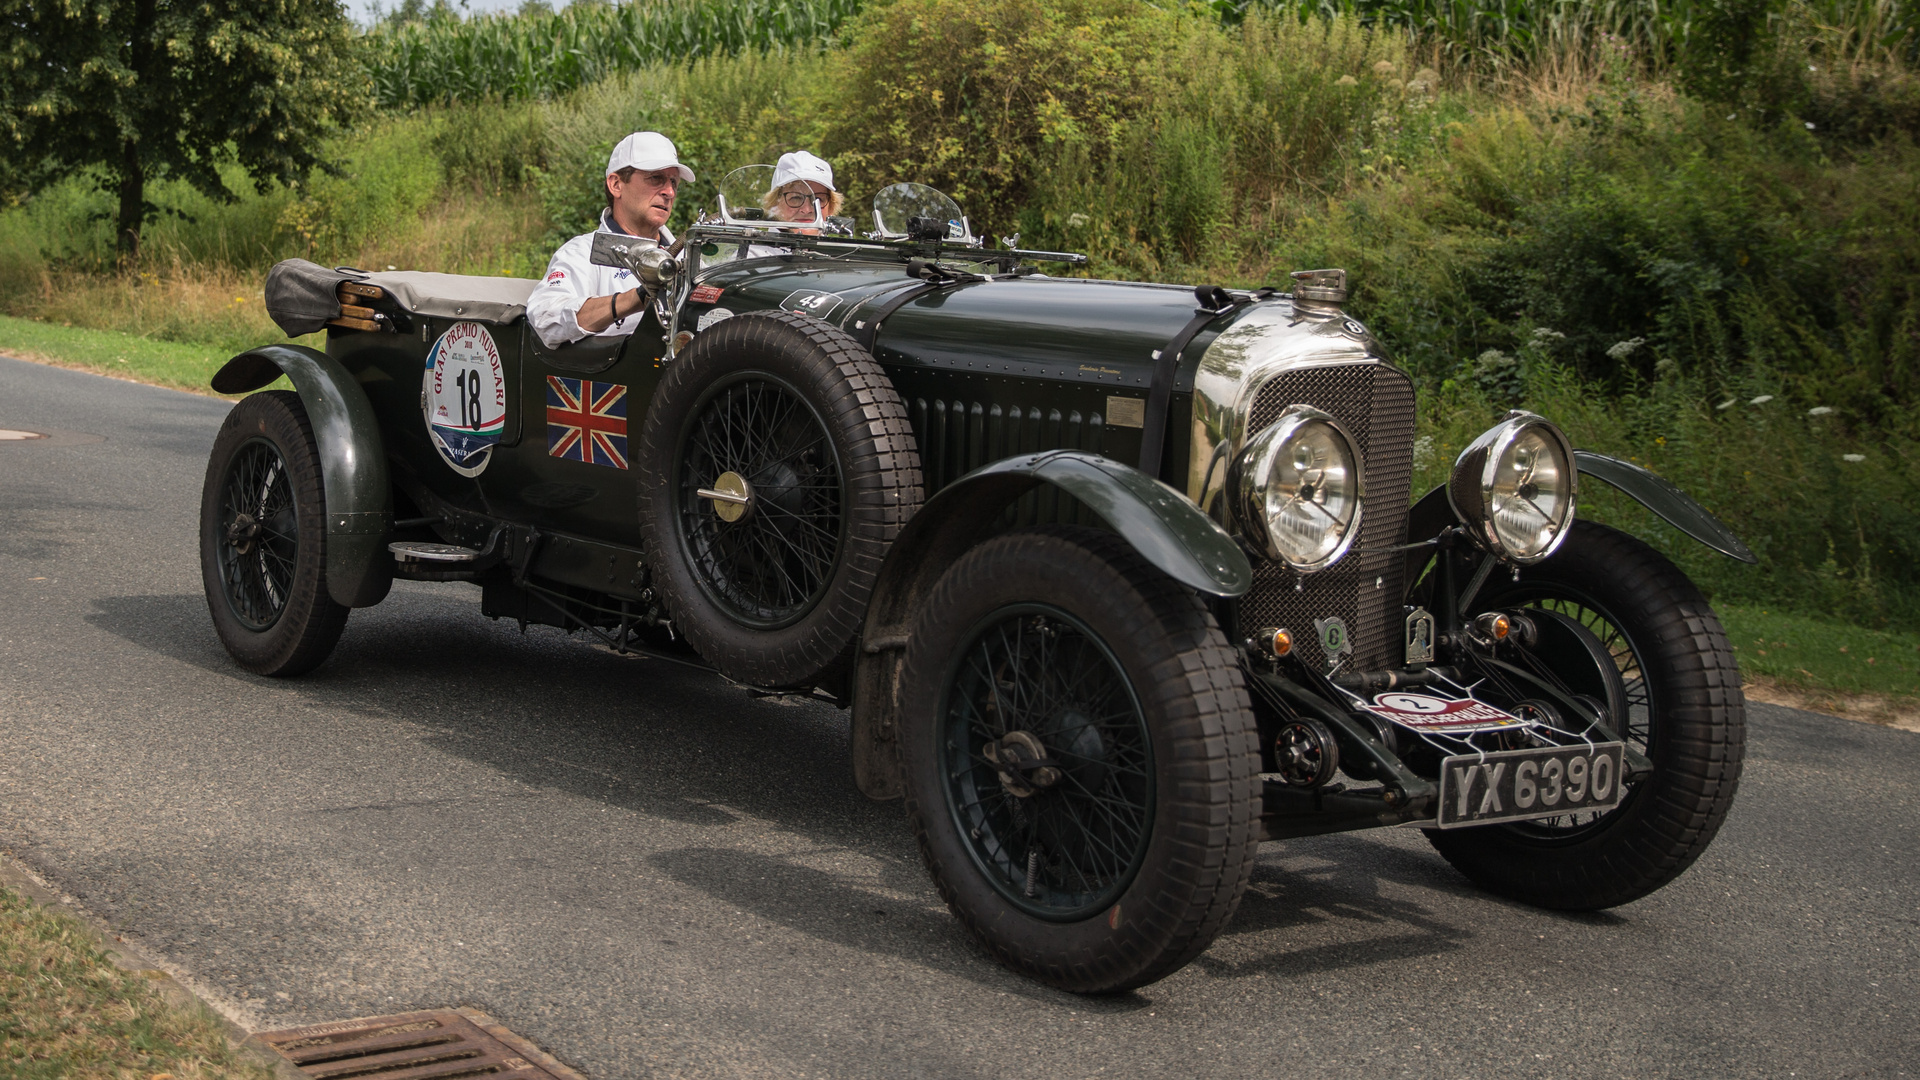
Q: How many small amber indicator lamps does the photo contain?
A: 2